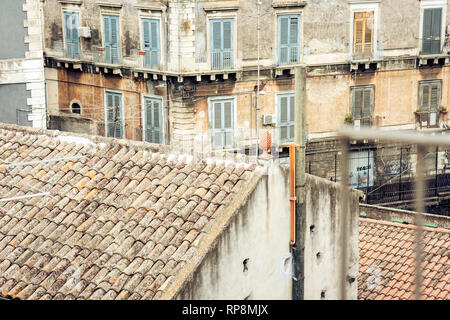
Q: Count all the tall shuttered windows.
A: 13